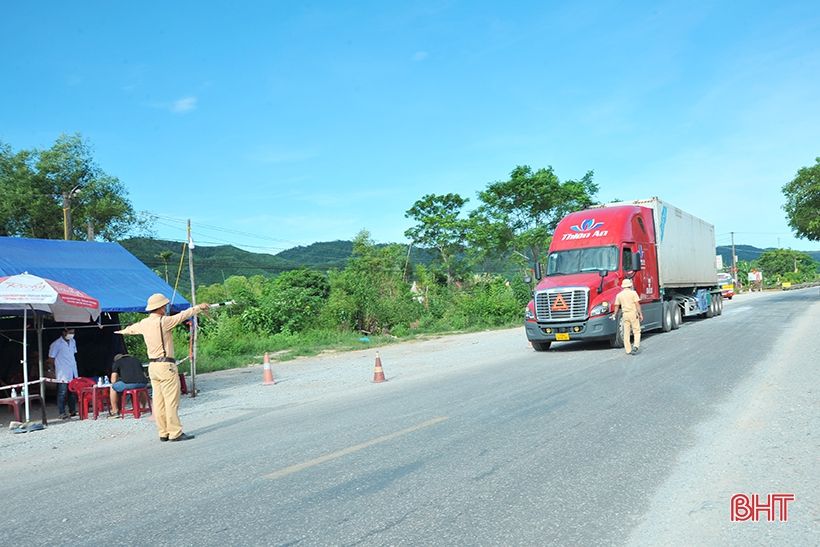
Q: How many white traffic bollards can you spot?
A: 0